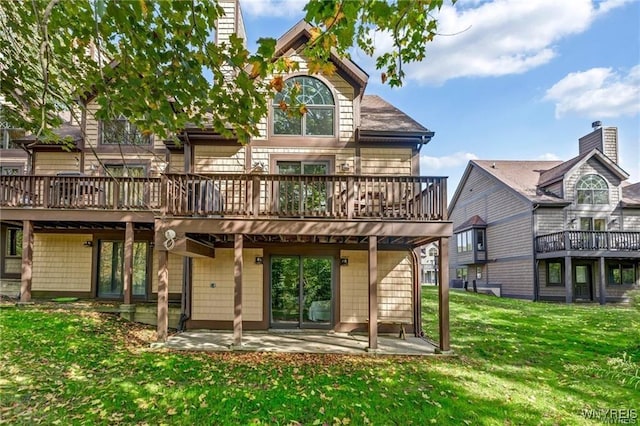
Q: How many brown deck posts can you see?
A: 6